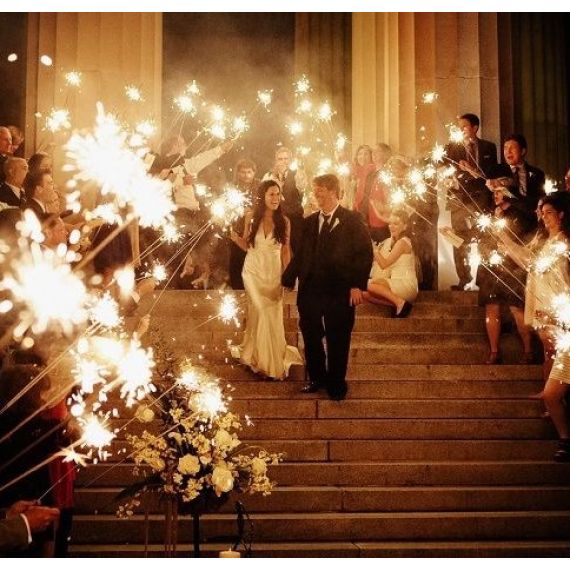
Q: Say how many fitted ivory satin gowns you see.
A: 1